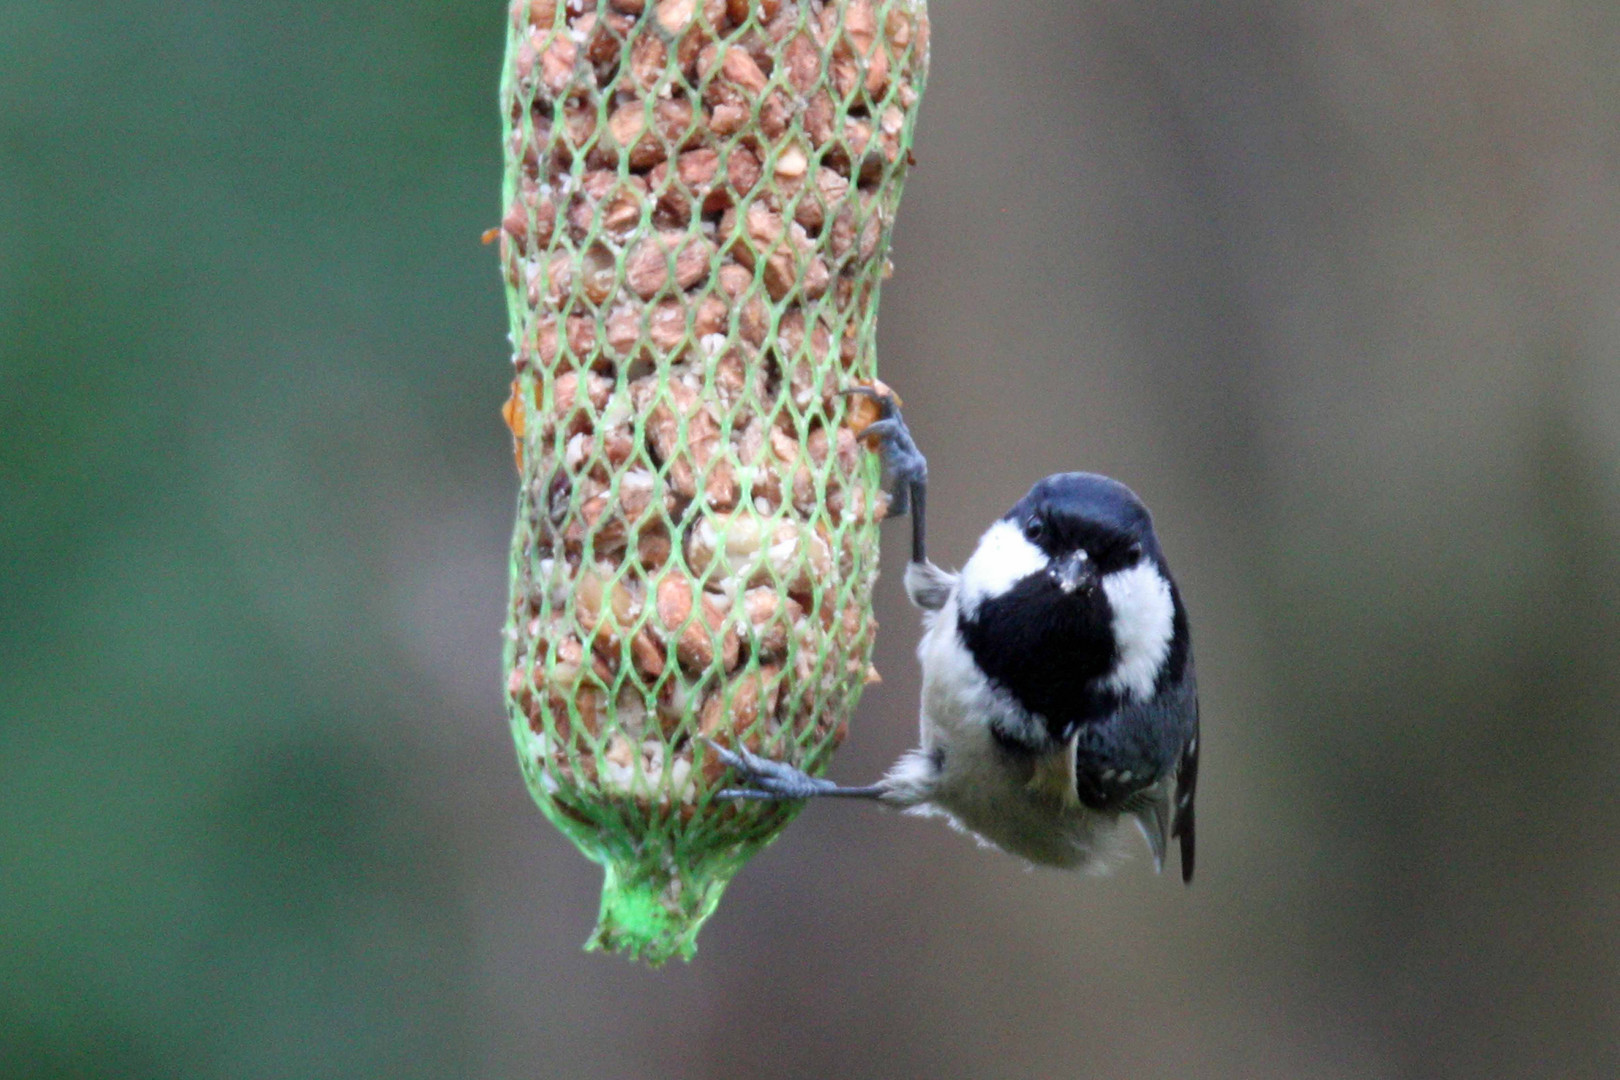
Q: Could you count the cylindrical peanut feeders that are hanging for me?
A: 1